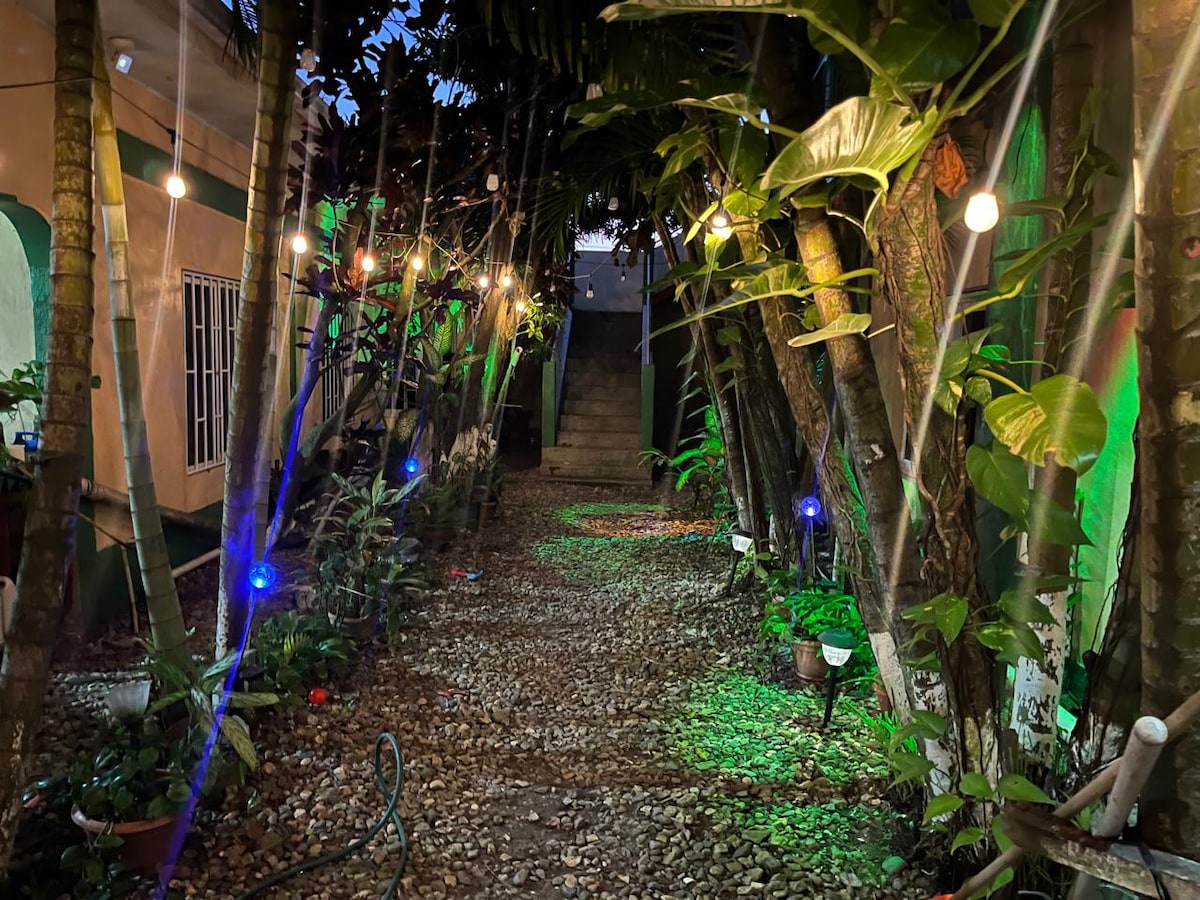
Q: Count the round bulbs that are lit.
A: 12